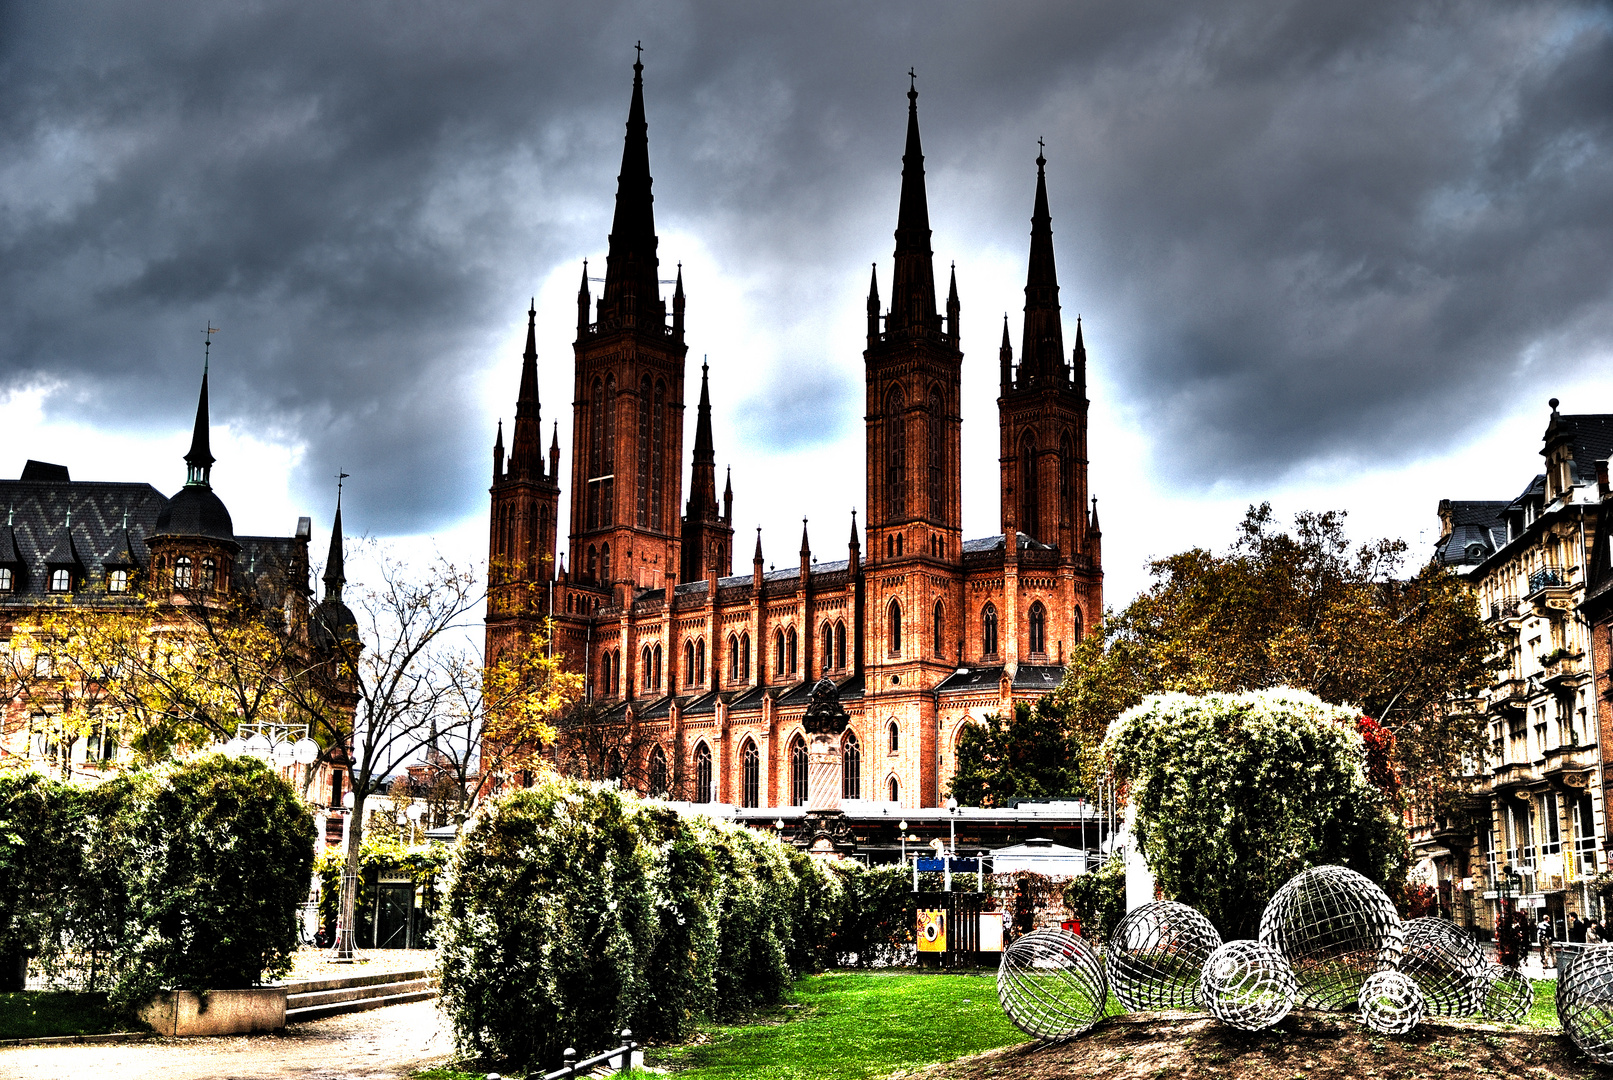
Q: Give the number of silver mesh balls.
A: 8